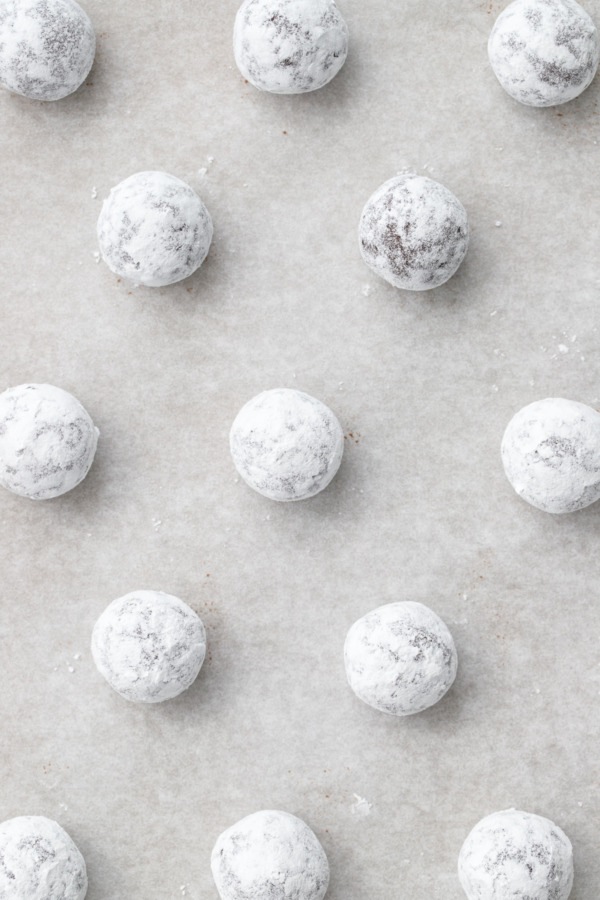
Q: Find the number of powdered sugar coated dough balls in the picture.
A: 13